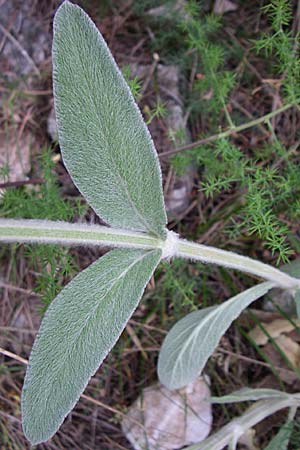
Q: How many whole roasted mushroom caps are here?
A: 0